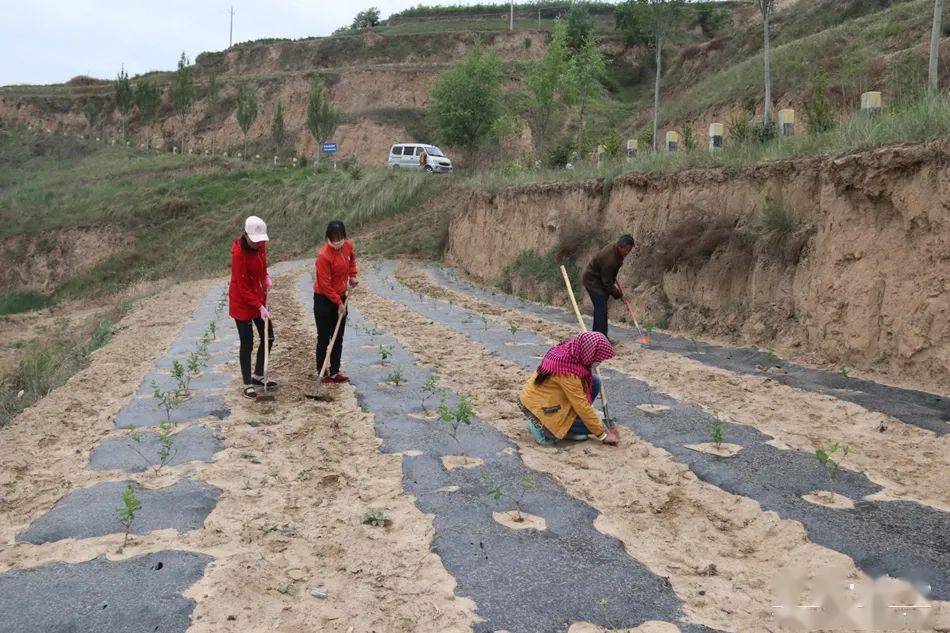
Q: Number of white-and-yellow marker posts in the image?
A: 6